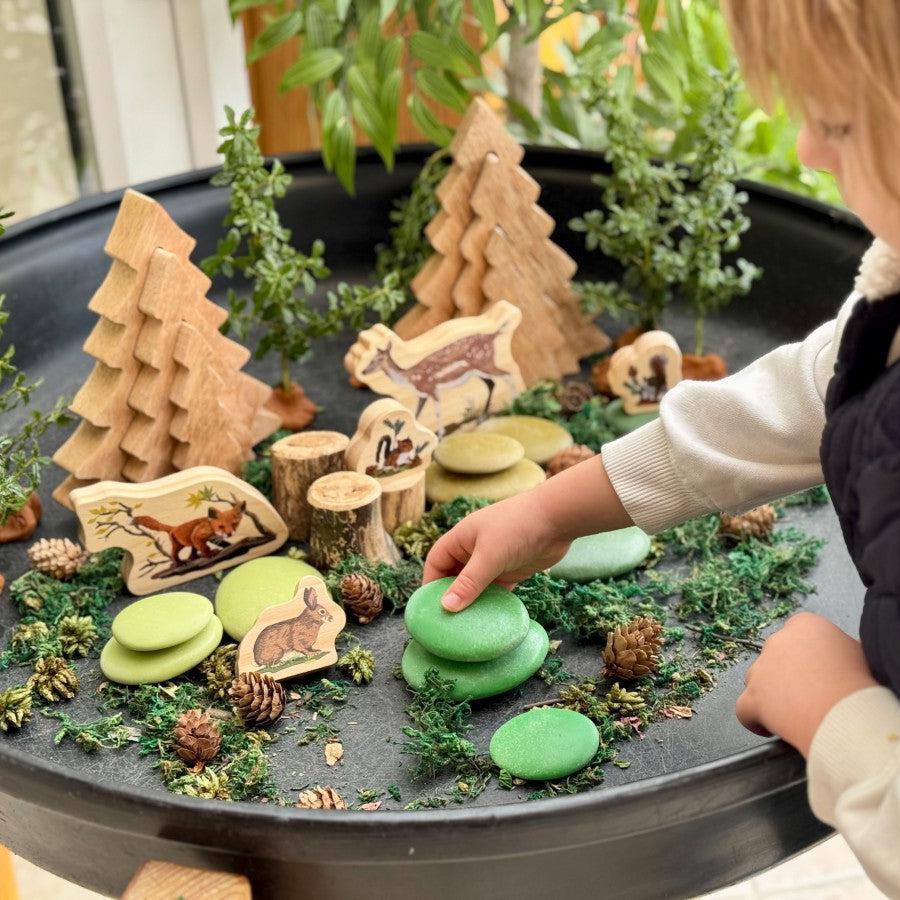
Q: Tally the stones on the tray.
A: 11